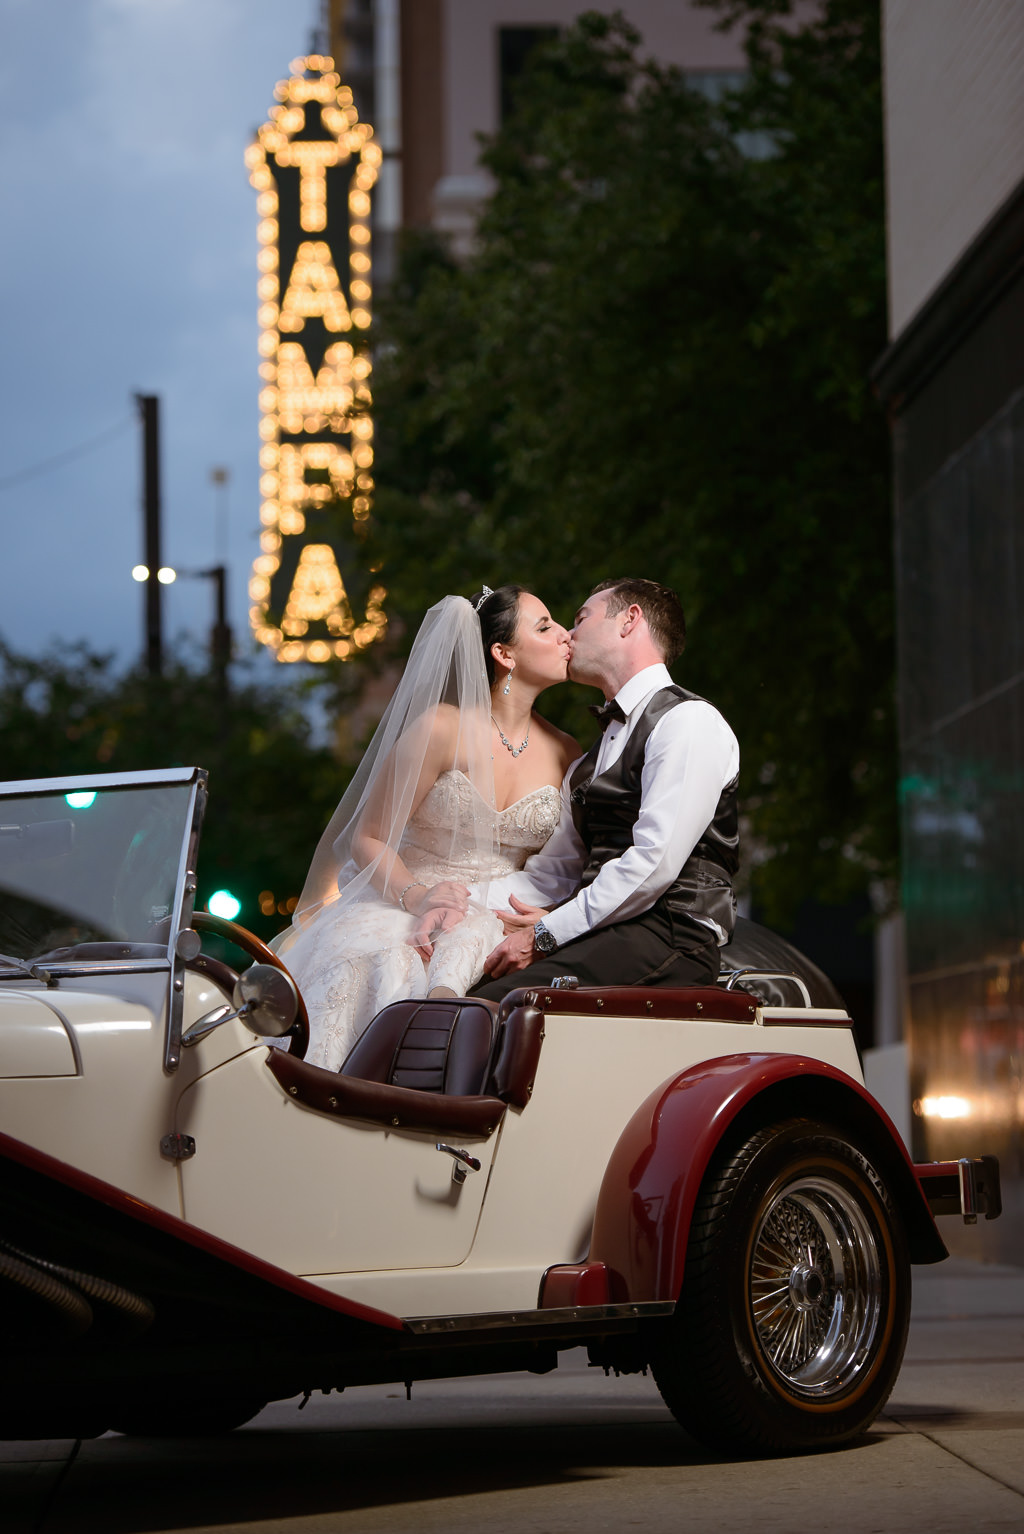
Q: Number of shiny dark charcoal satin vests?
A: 1